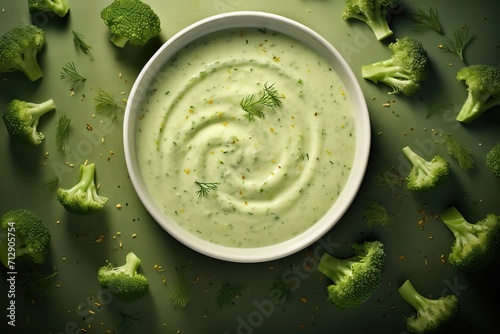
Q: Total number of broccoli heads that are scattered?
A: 15